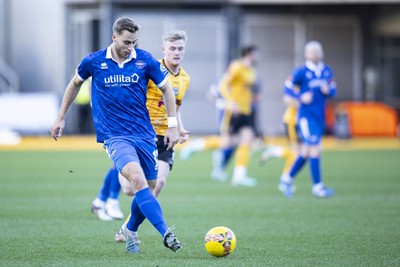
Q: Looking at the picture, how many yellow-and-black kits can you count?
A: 3